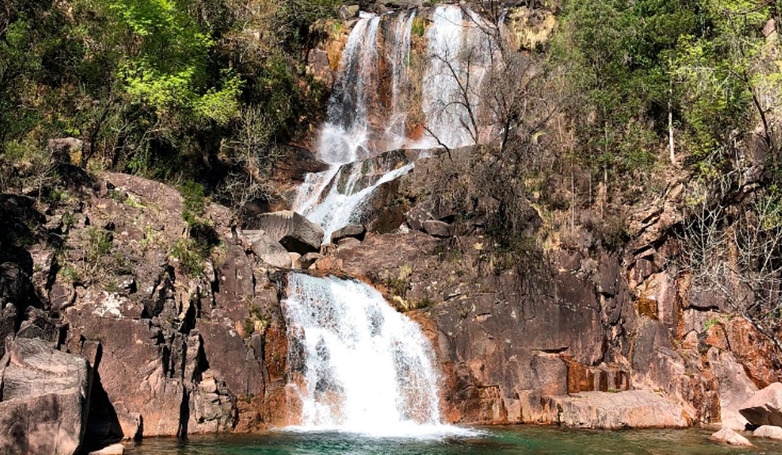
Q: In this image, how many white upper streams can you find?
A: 3